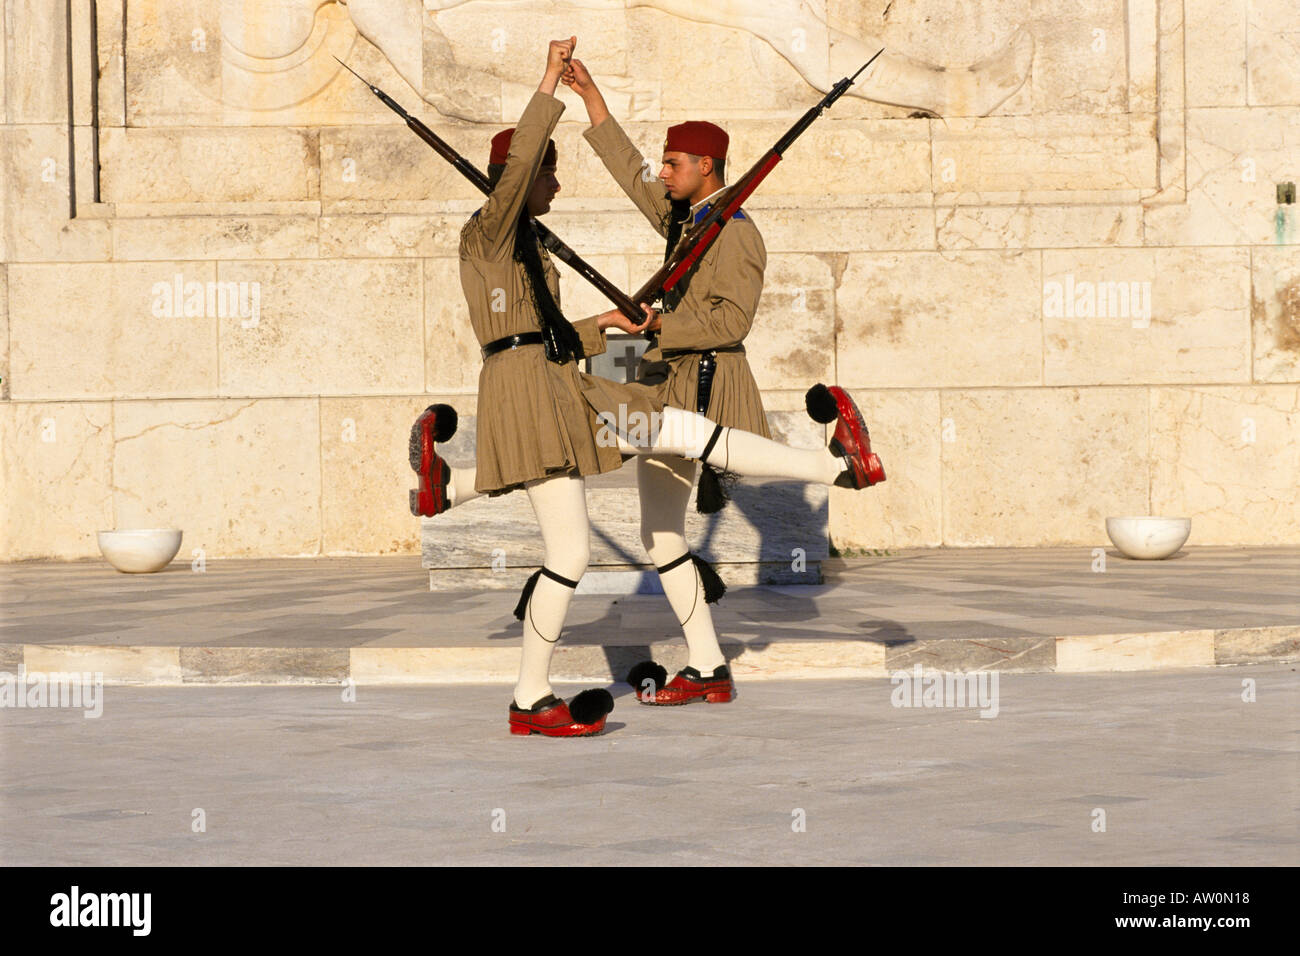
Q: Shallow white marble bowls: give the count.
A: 2